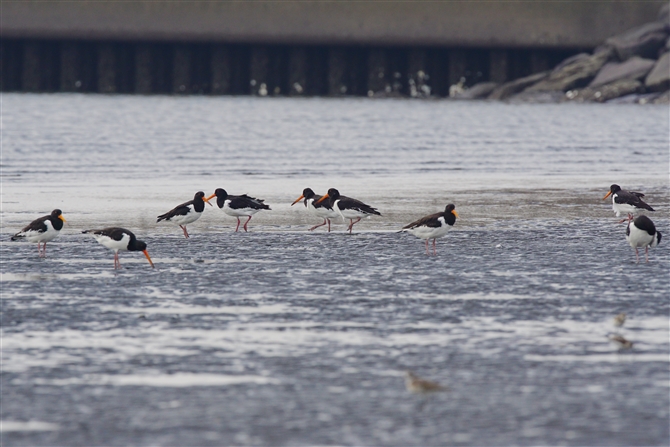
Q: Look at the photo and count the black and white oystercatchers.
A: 9